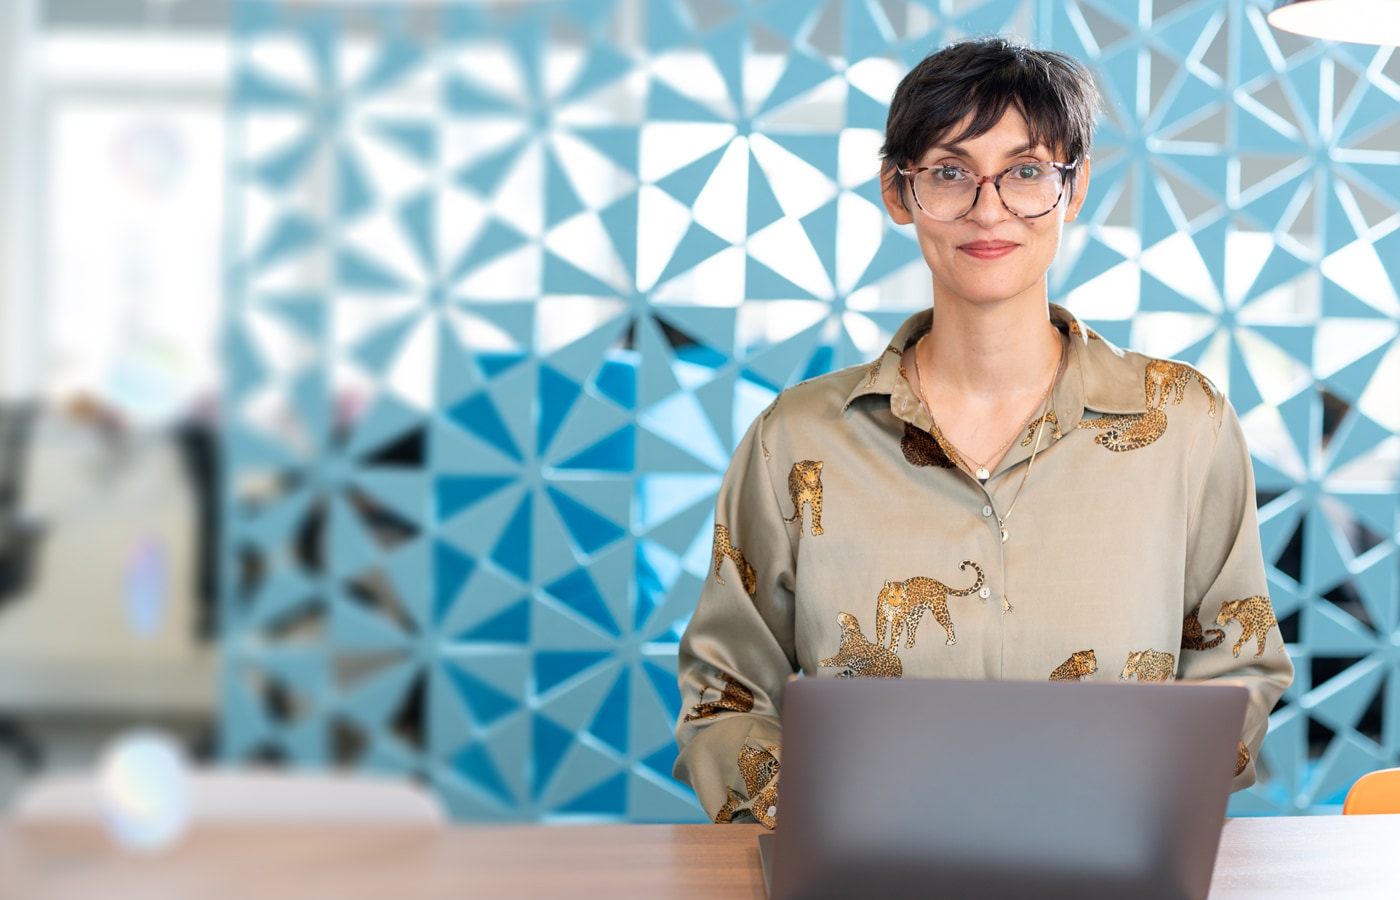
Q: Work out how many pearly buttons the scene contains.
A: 3